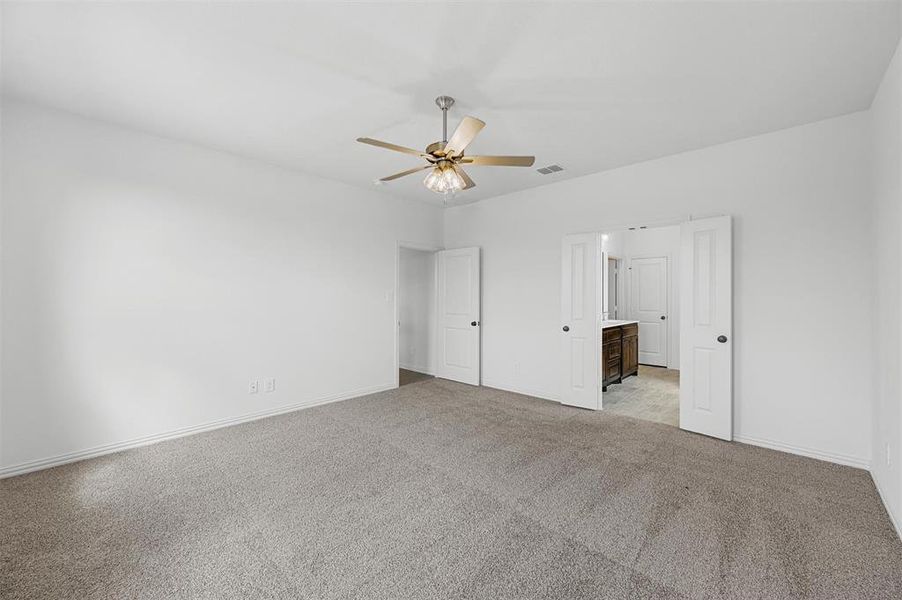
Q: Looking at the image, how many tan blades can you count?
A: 5